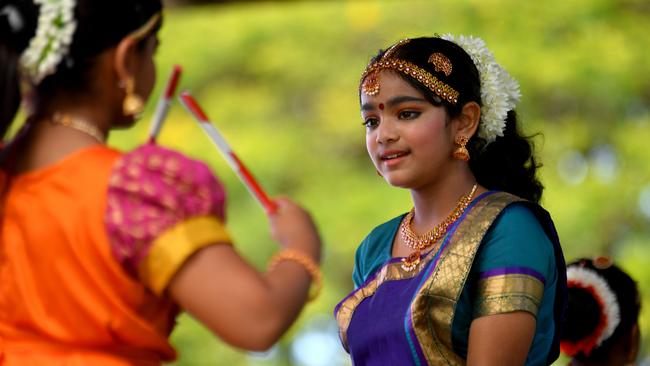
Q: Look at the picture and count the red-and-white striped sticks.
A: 2